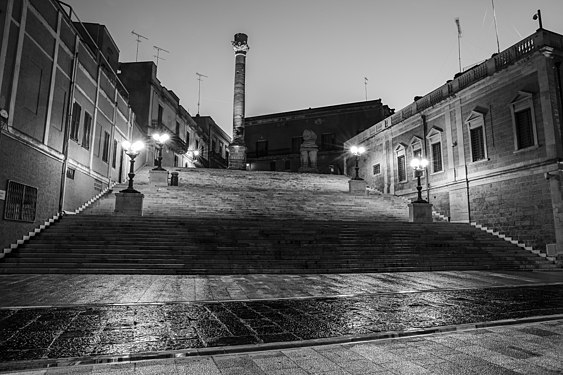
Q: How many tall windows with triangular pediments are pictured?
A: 5